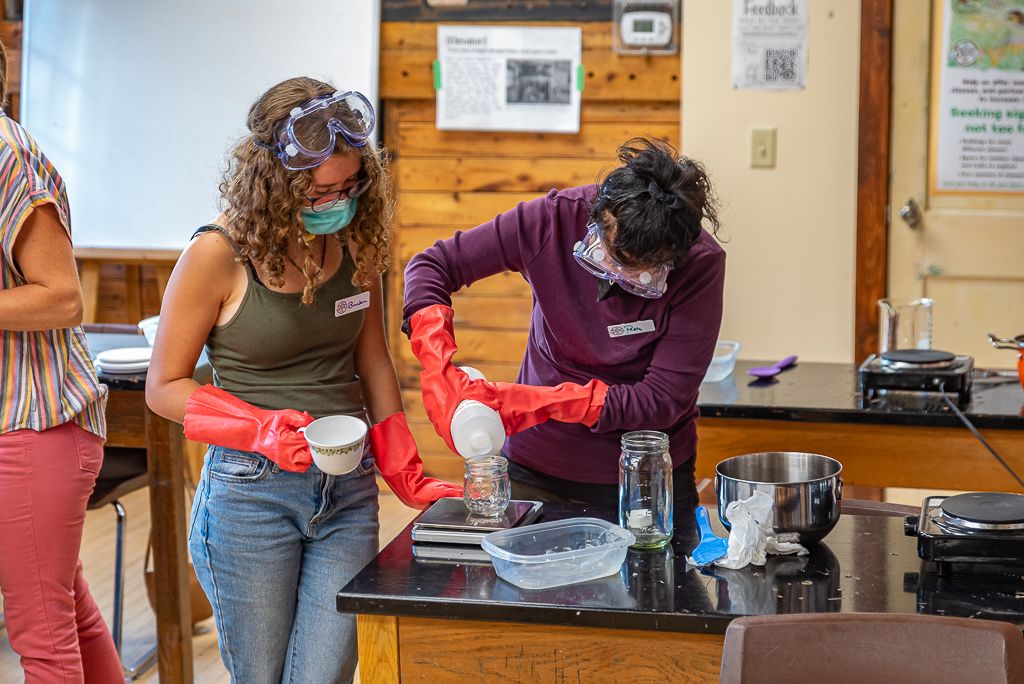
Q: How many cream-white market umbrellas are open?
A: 0